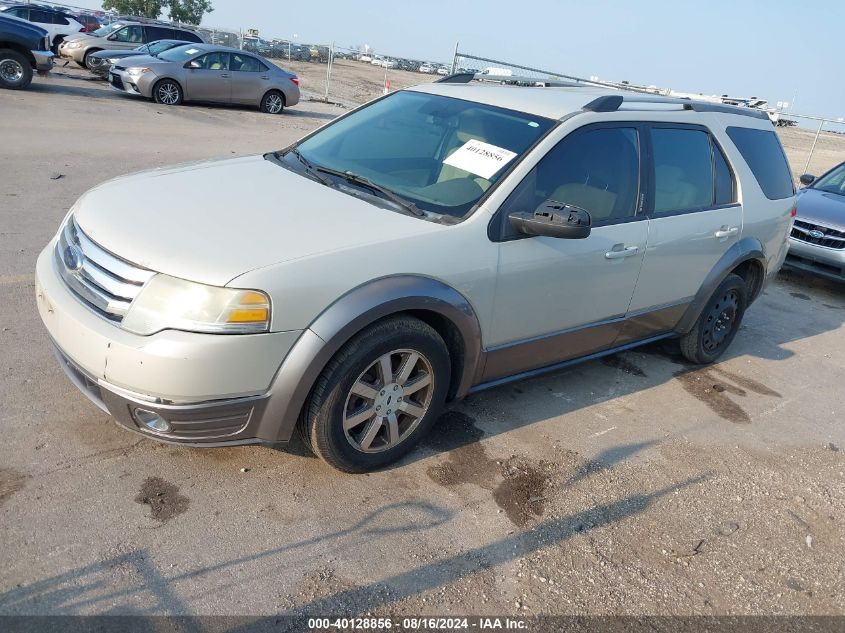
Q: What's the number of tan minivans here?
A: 1